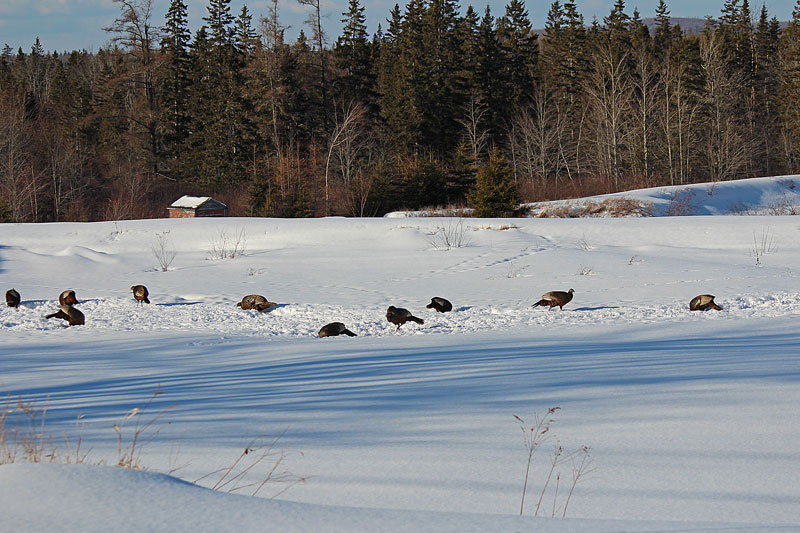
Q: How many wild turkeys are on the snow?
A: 10